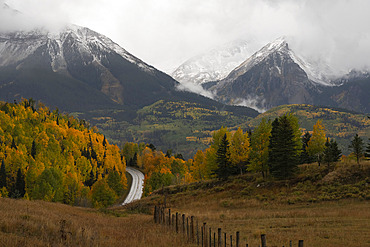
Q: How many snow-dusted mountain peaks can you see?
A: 3